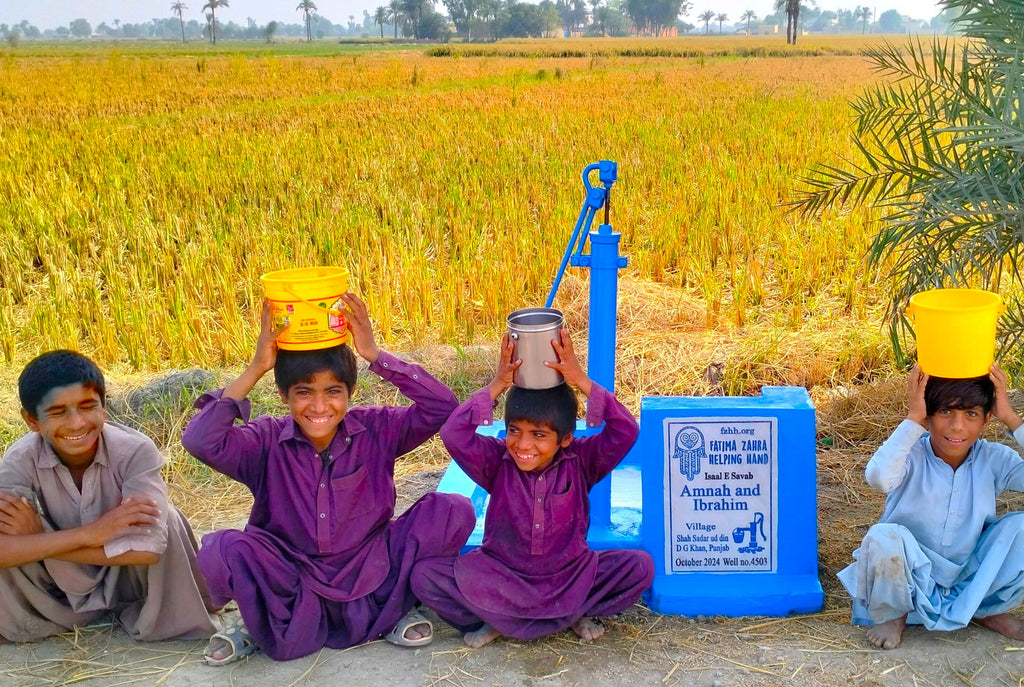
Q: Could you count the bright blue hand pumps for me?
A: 1